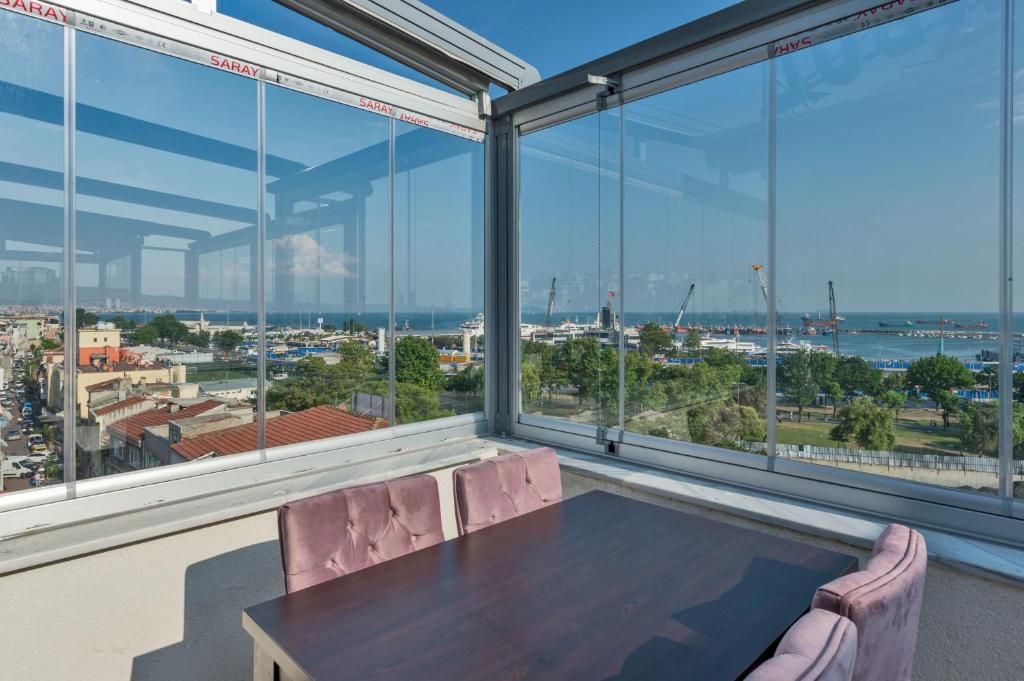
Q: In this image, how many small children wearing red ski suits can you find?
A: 0